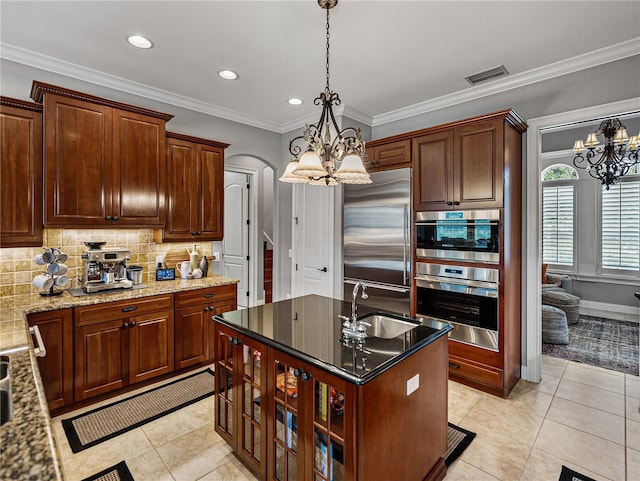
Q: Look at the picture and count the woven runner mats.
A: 4